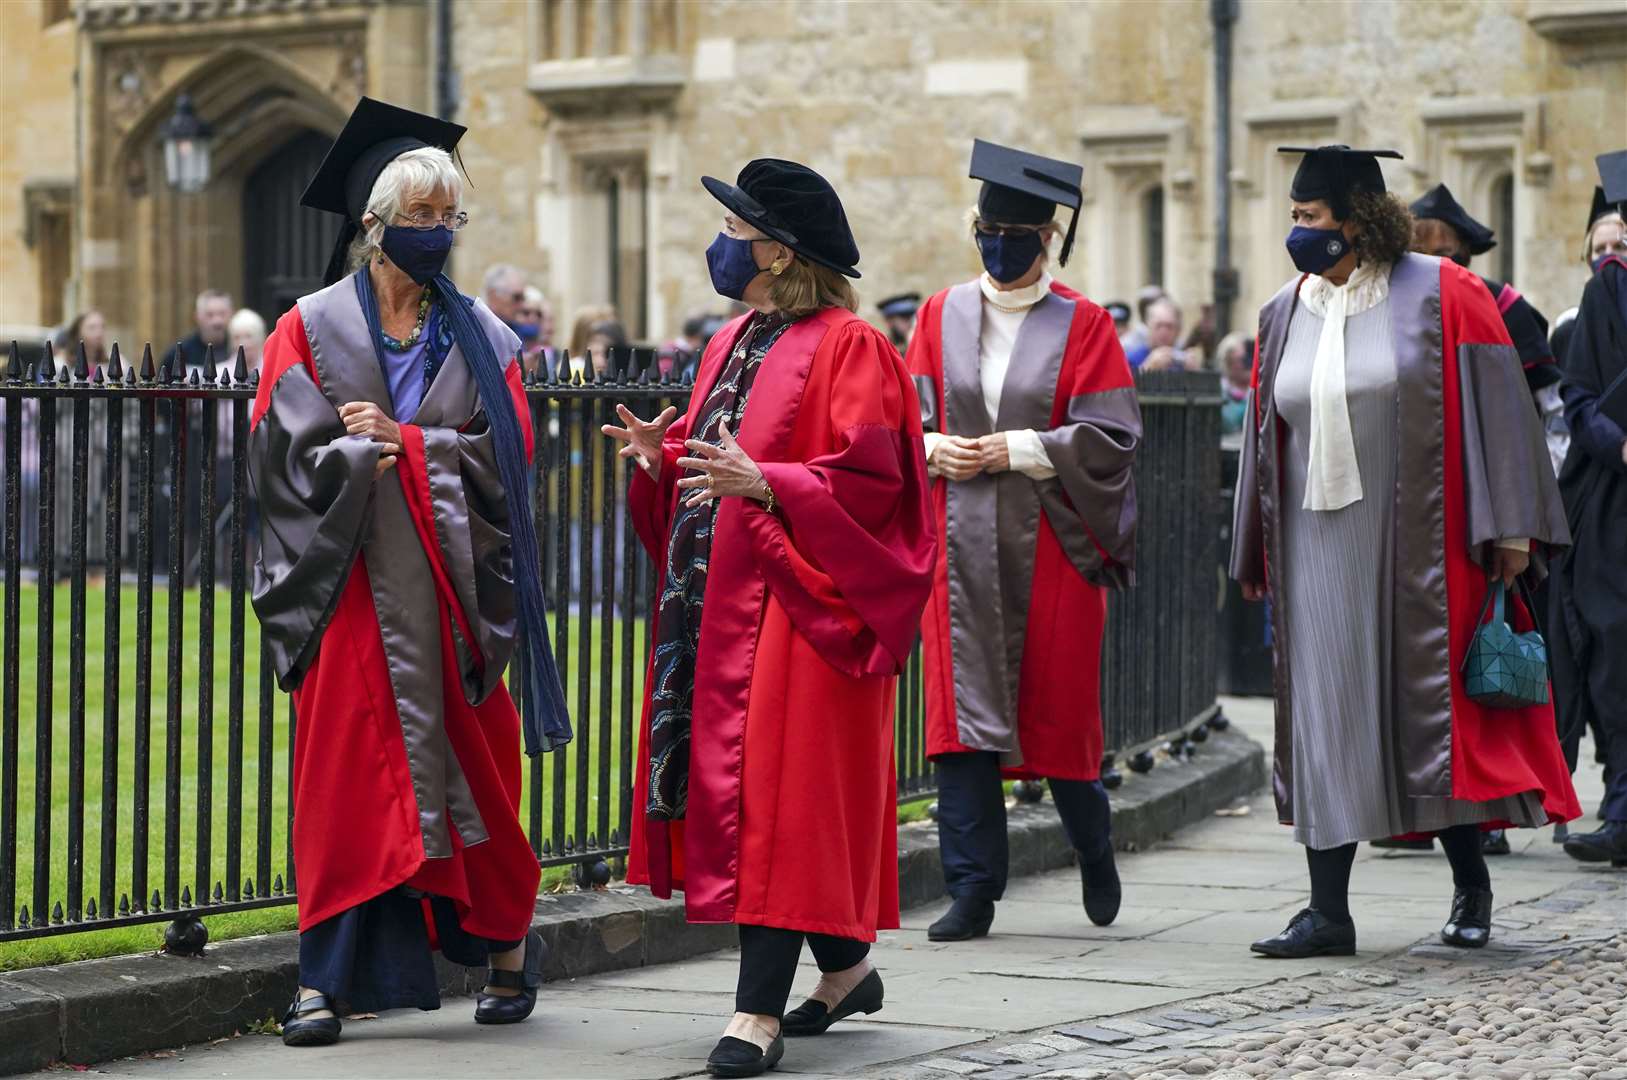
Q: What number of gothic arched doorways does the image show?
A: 1